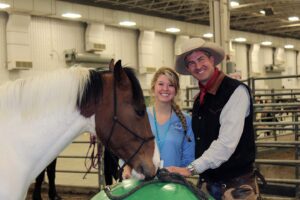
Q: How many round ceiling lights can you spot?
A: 11